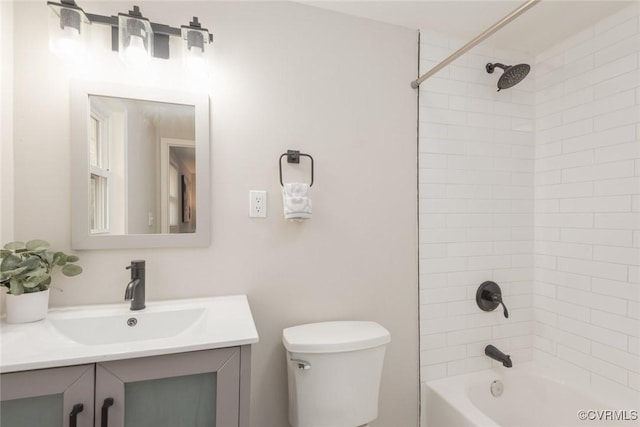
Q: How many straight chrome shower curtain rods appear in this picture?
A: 1